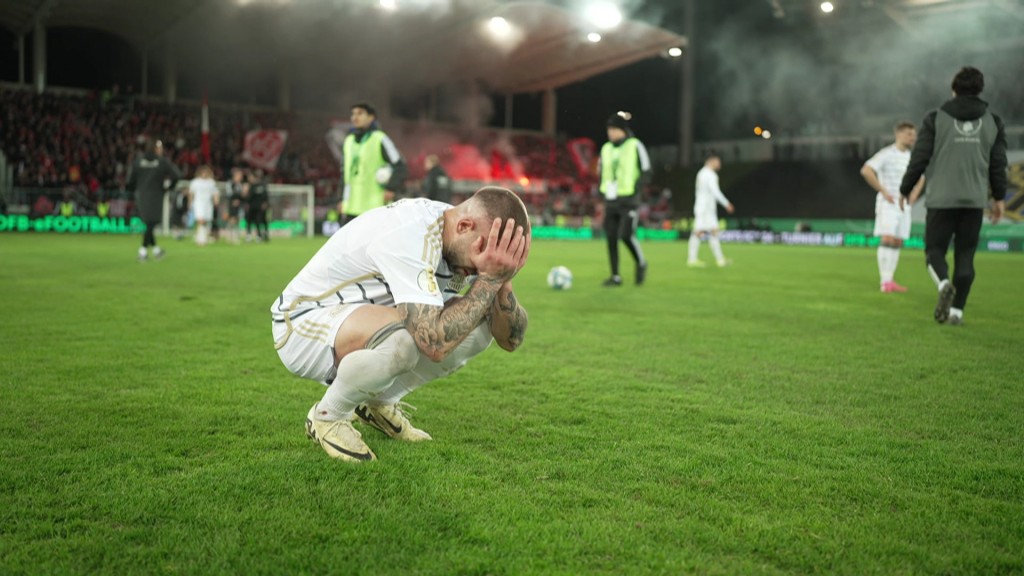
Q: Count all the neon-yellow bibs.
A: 2